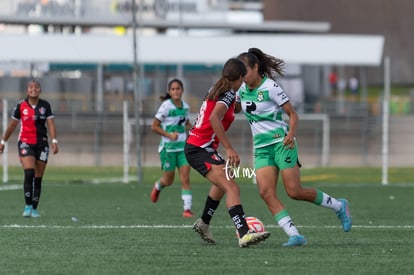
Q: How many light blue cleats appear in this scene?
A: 4